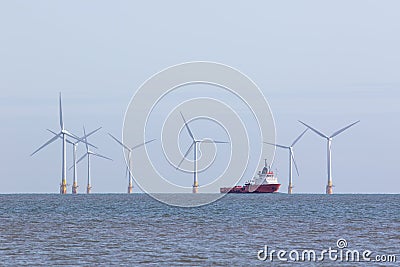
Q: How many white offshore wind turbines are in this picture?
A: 7